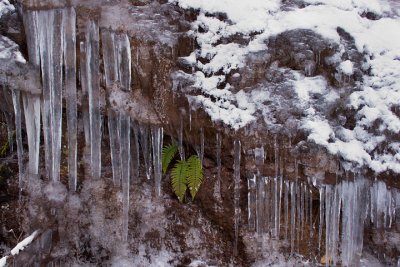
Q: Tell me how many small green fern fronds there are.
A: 3